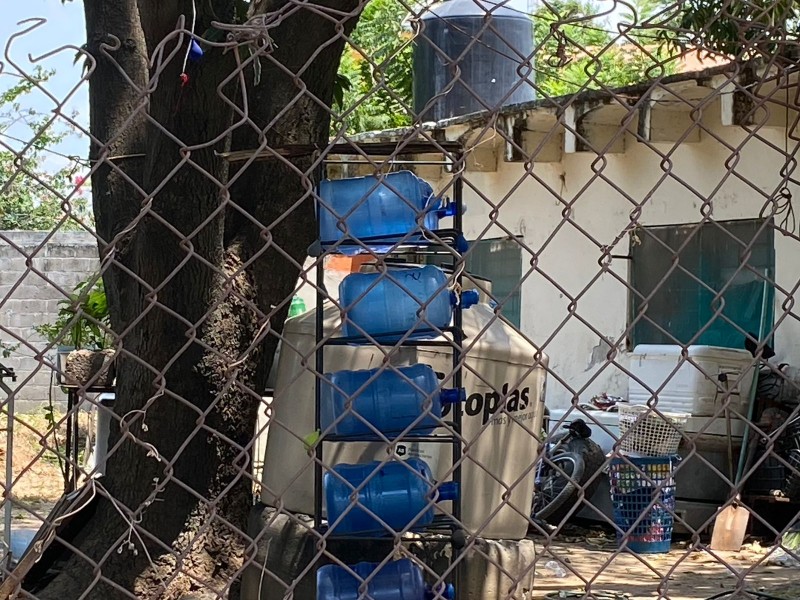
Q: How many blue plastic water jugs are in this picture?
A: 5